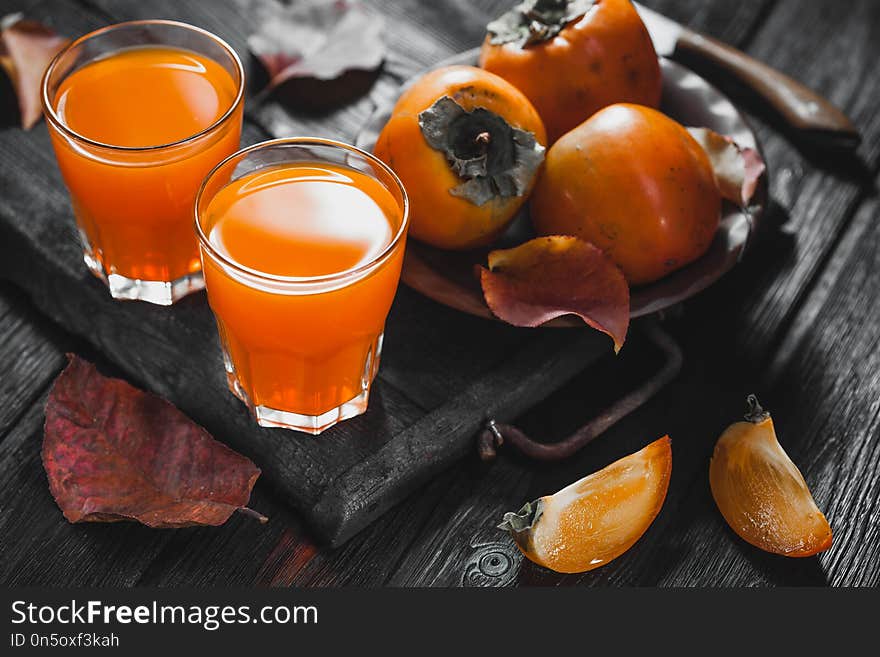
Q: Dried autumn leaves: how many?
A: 5